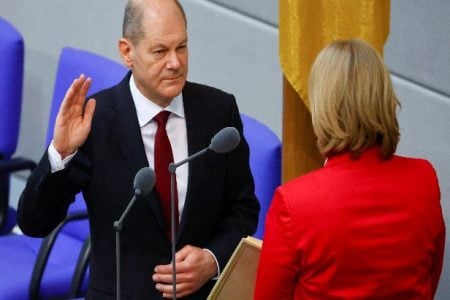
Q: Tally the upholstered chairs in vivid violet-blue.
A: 3